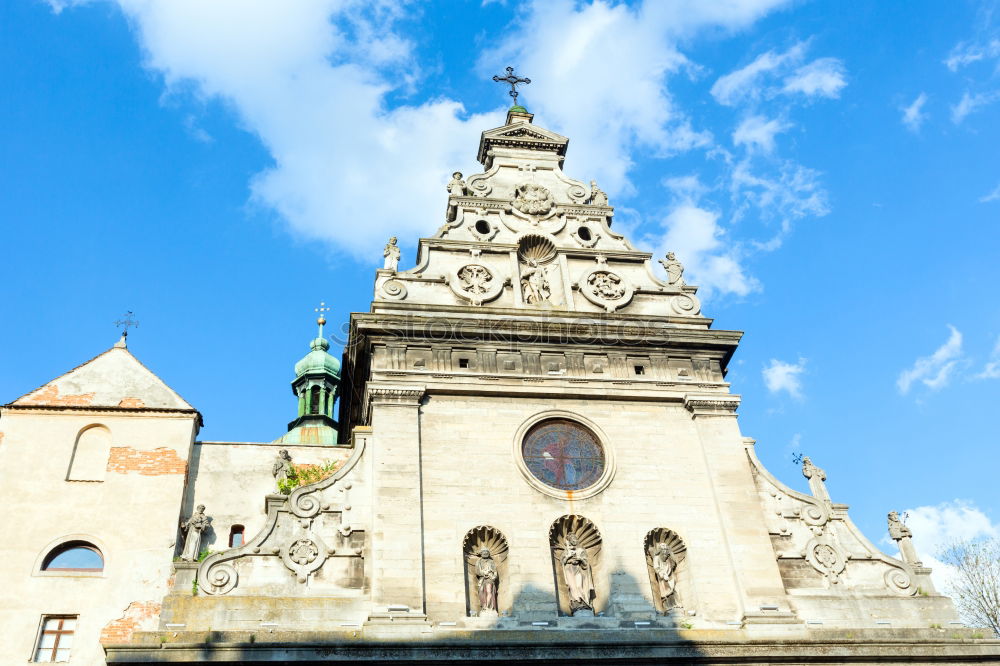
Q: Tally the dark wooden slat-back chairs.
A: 0